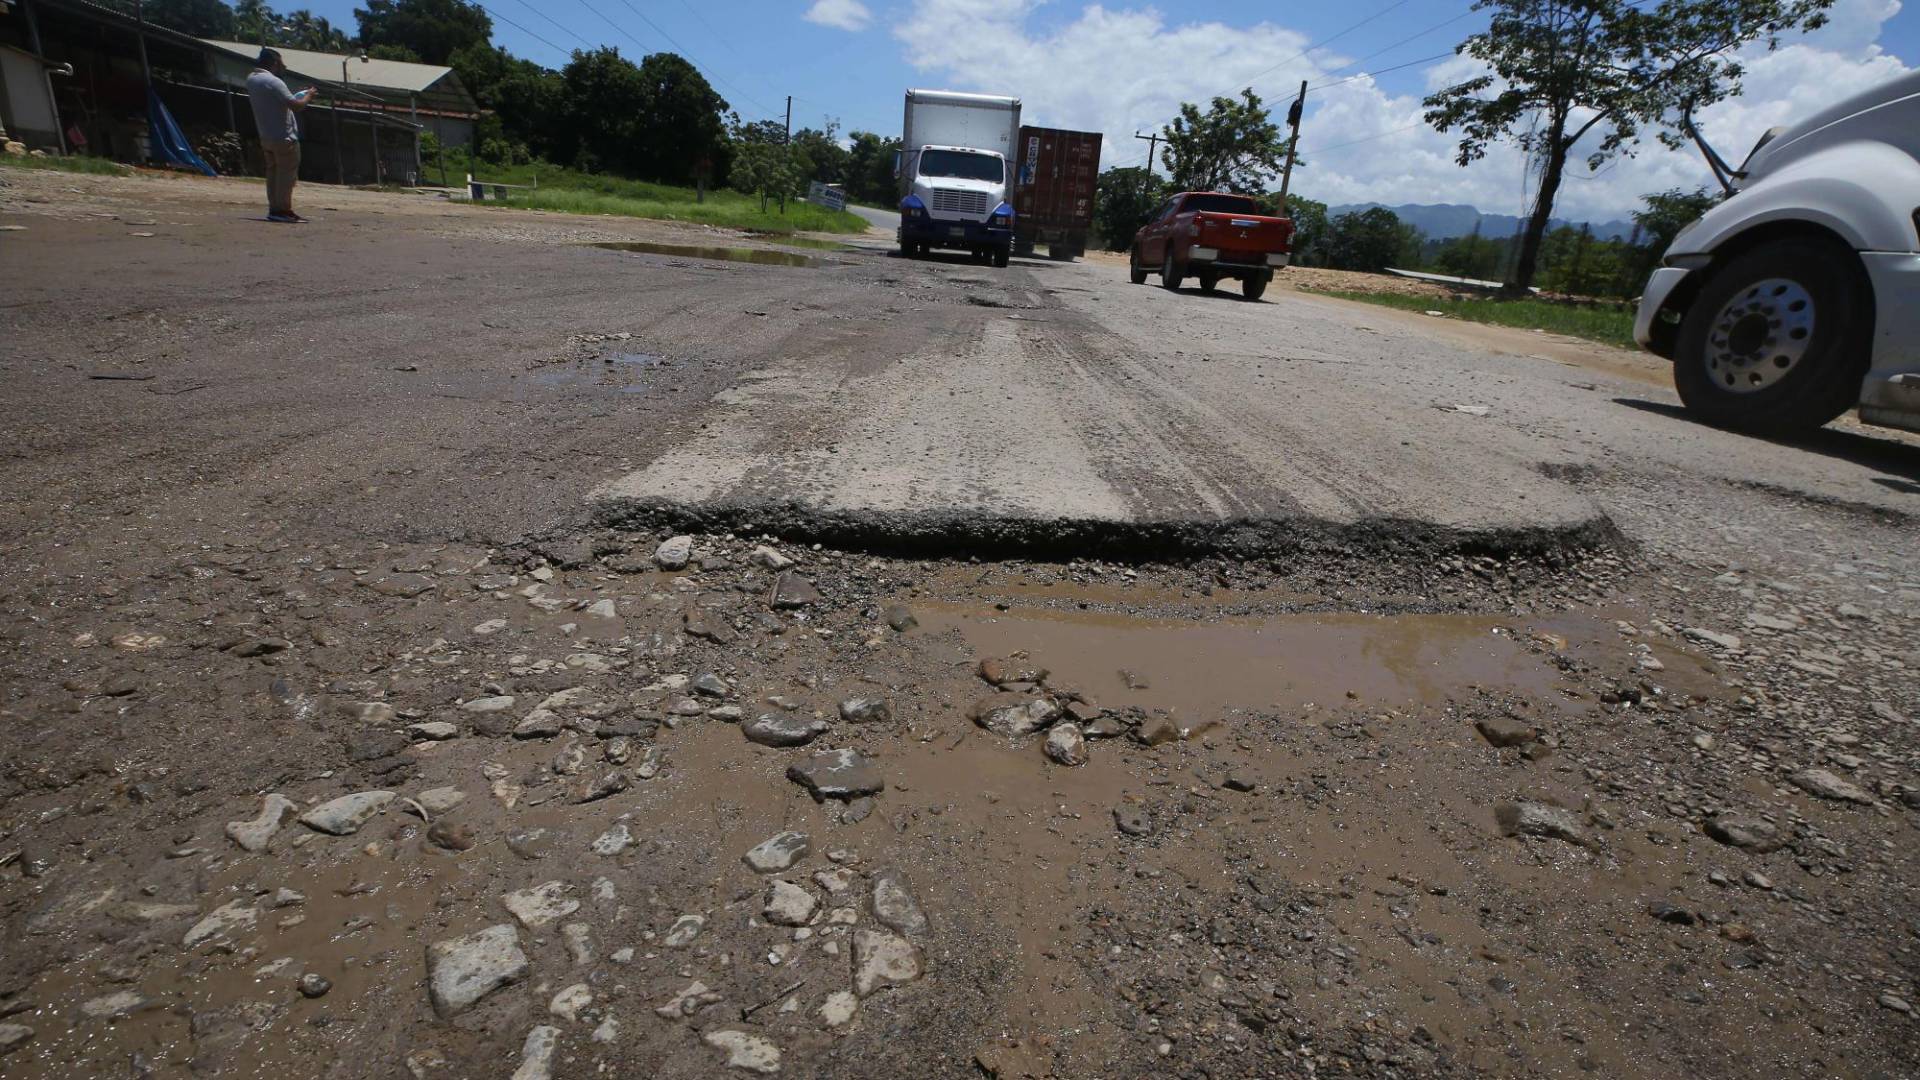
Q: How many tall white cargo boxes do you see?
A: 1